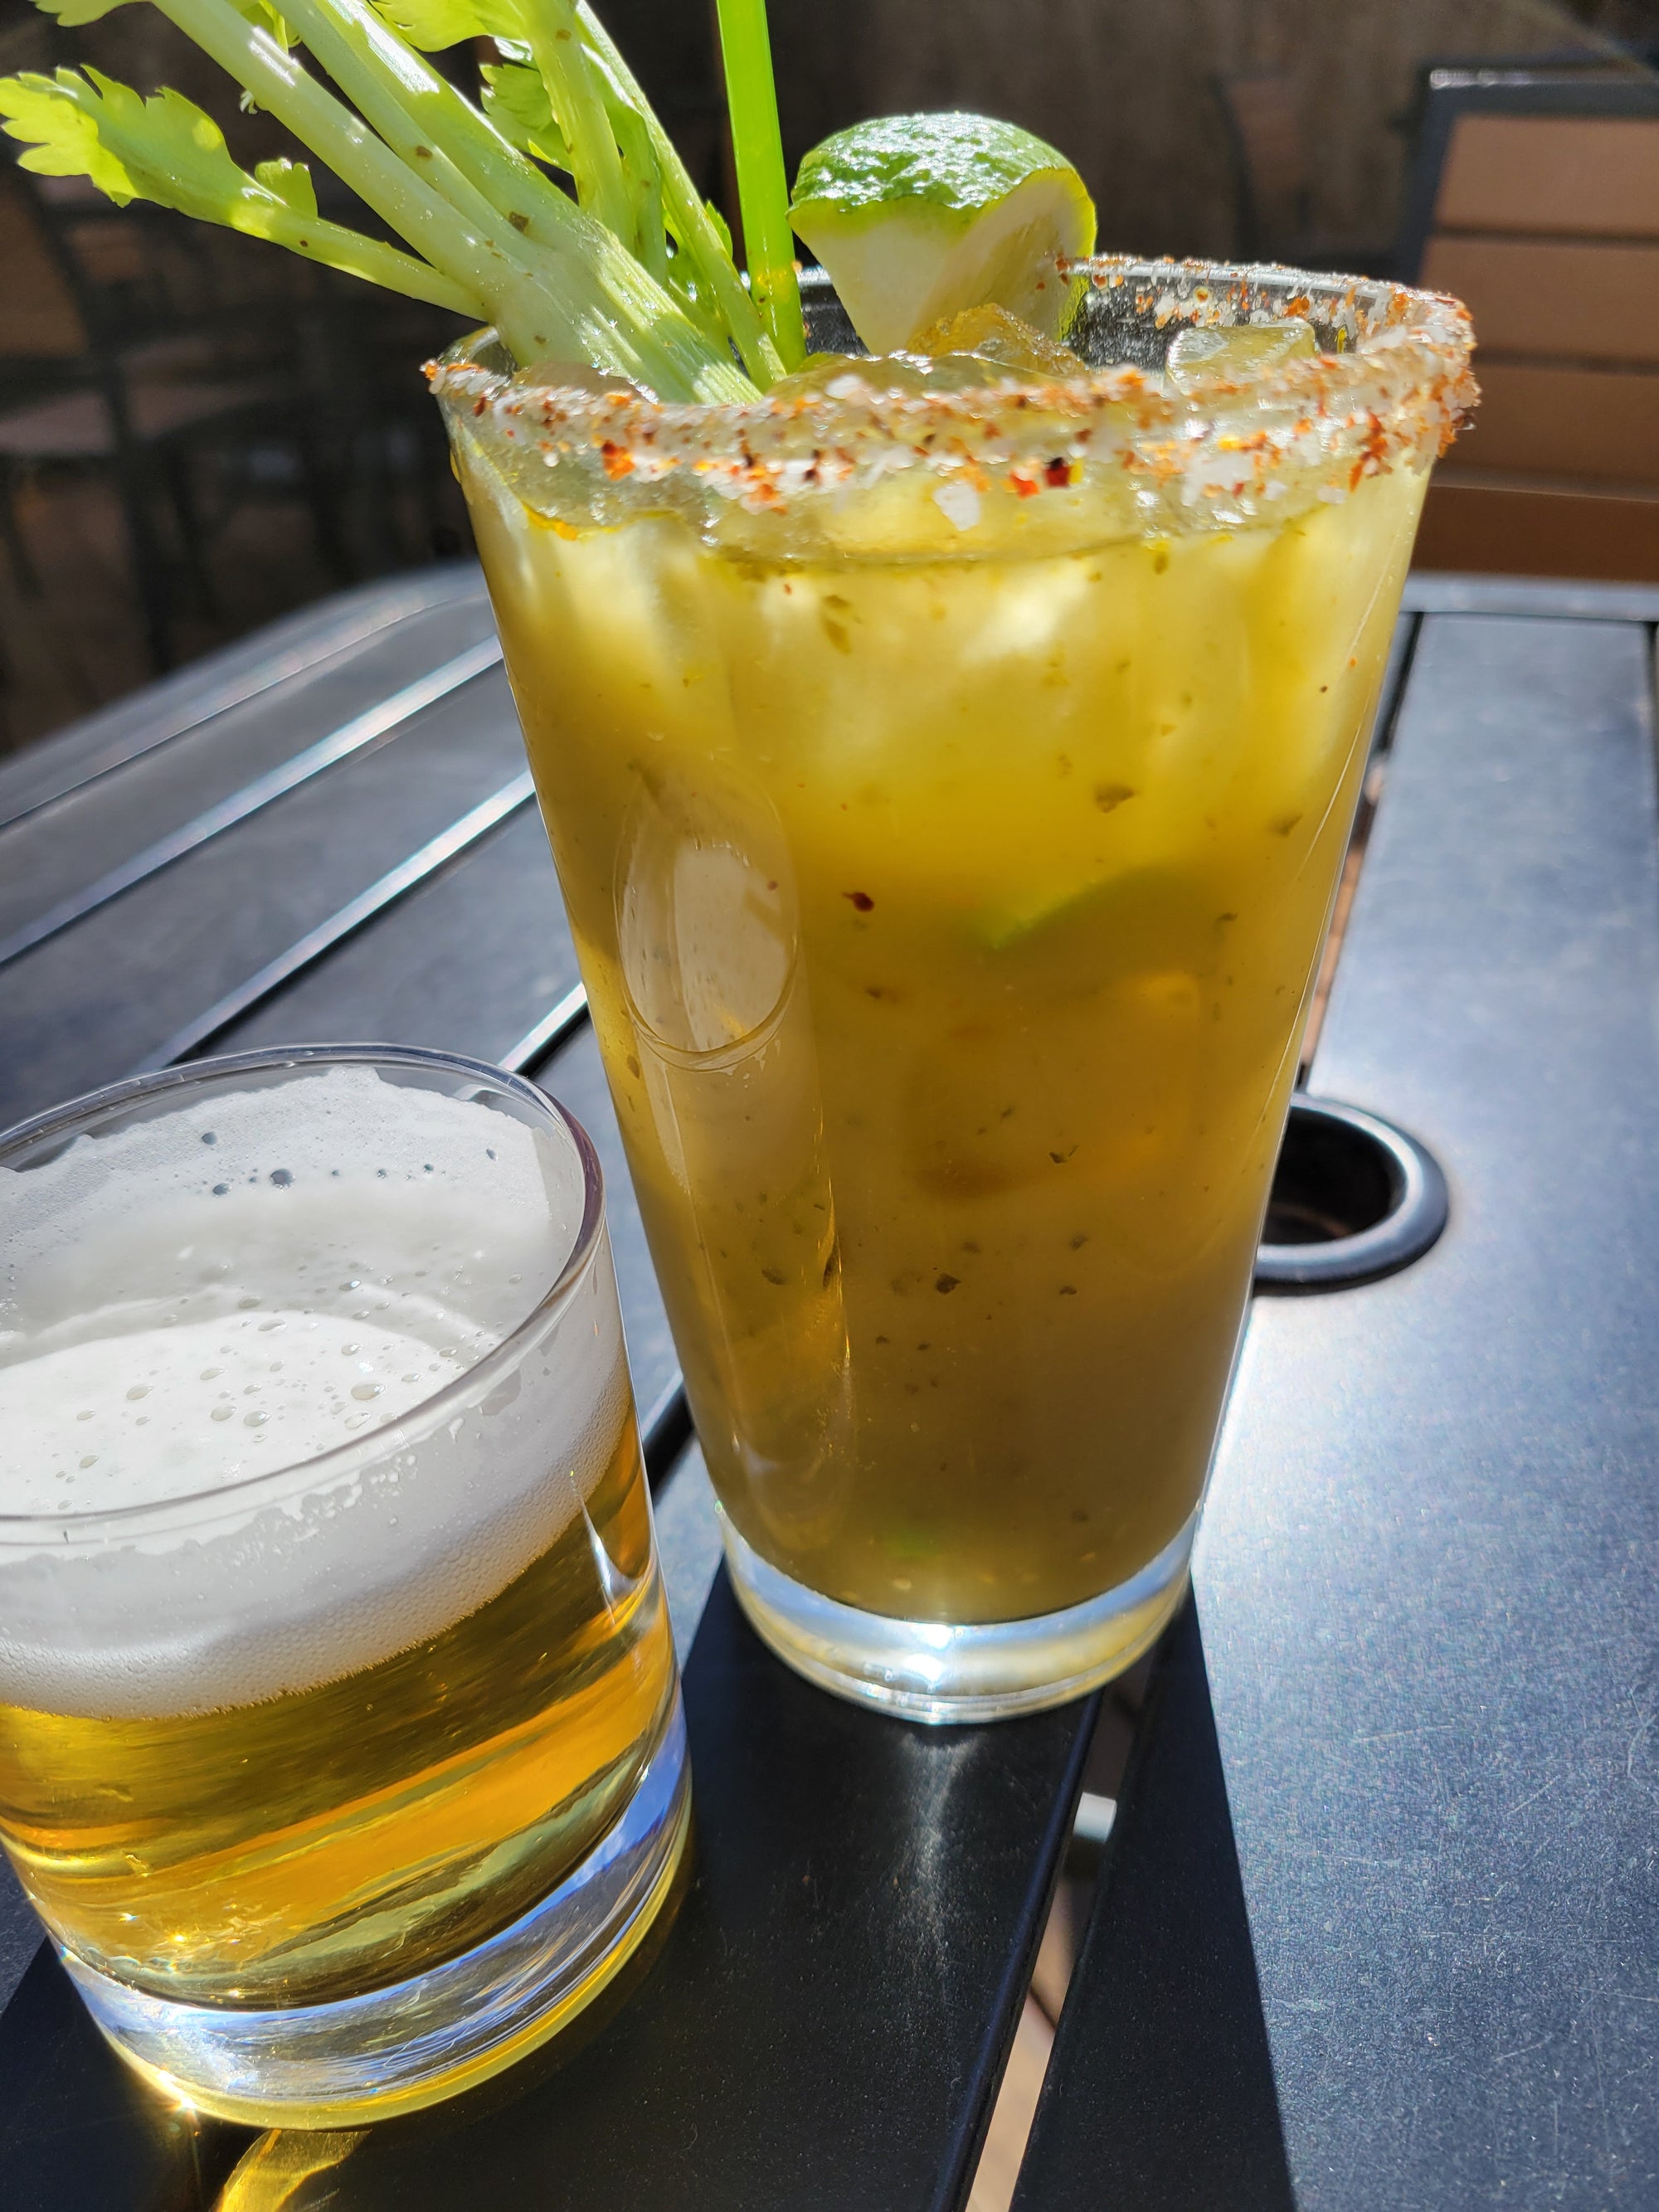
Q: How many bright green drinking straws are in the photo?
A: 1